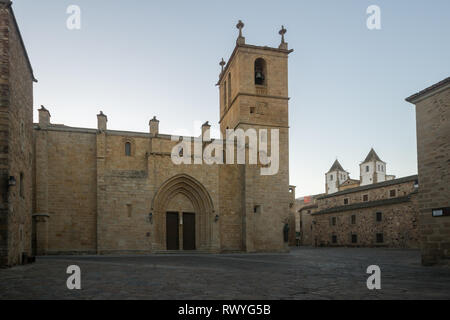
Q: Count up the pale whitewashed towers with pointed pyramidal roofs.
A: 2